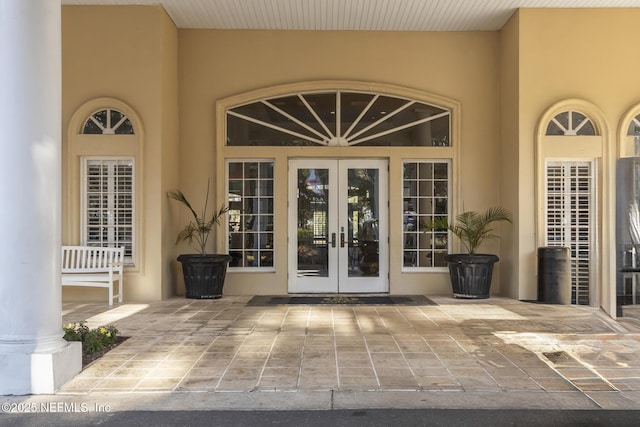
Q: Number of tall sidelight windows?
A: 2